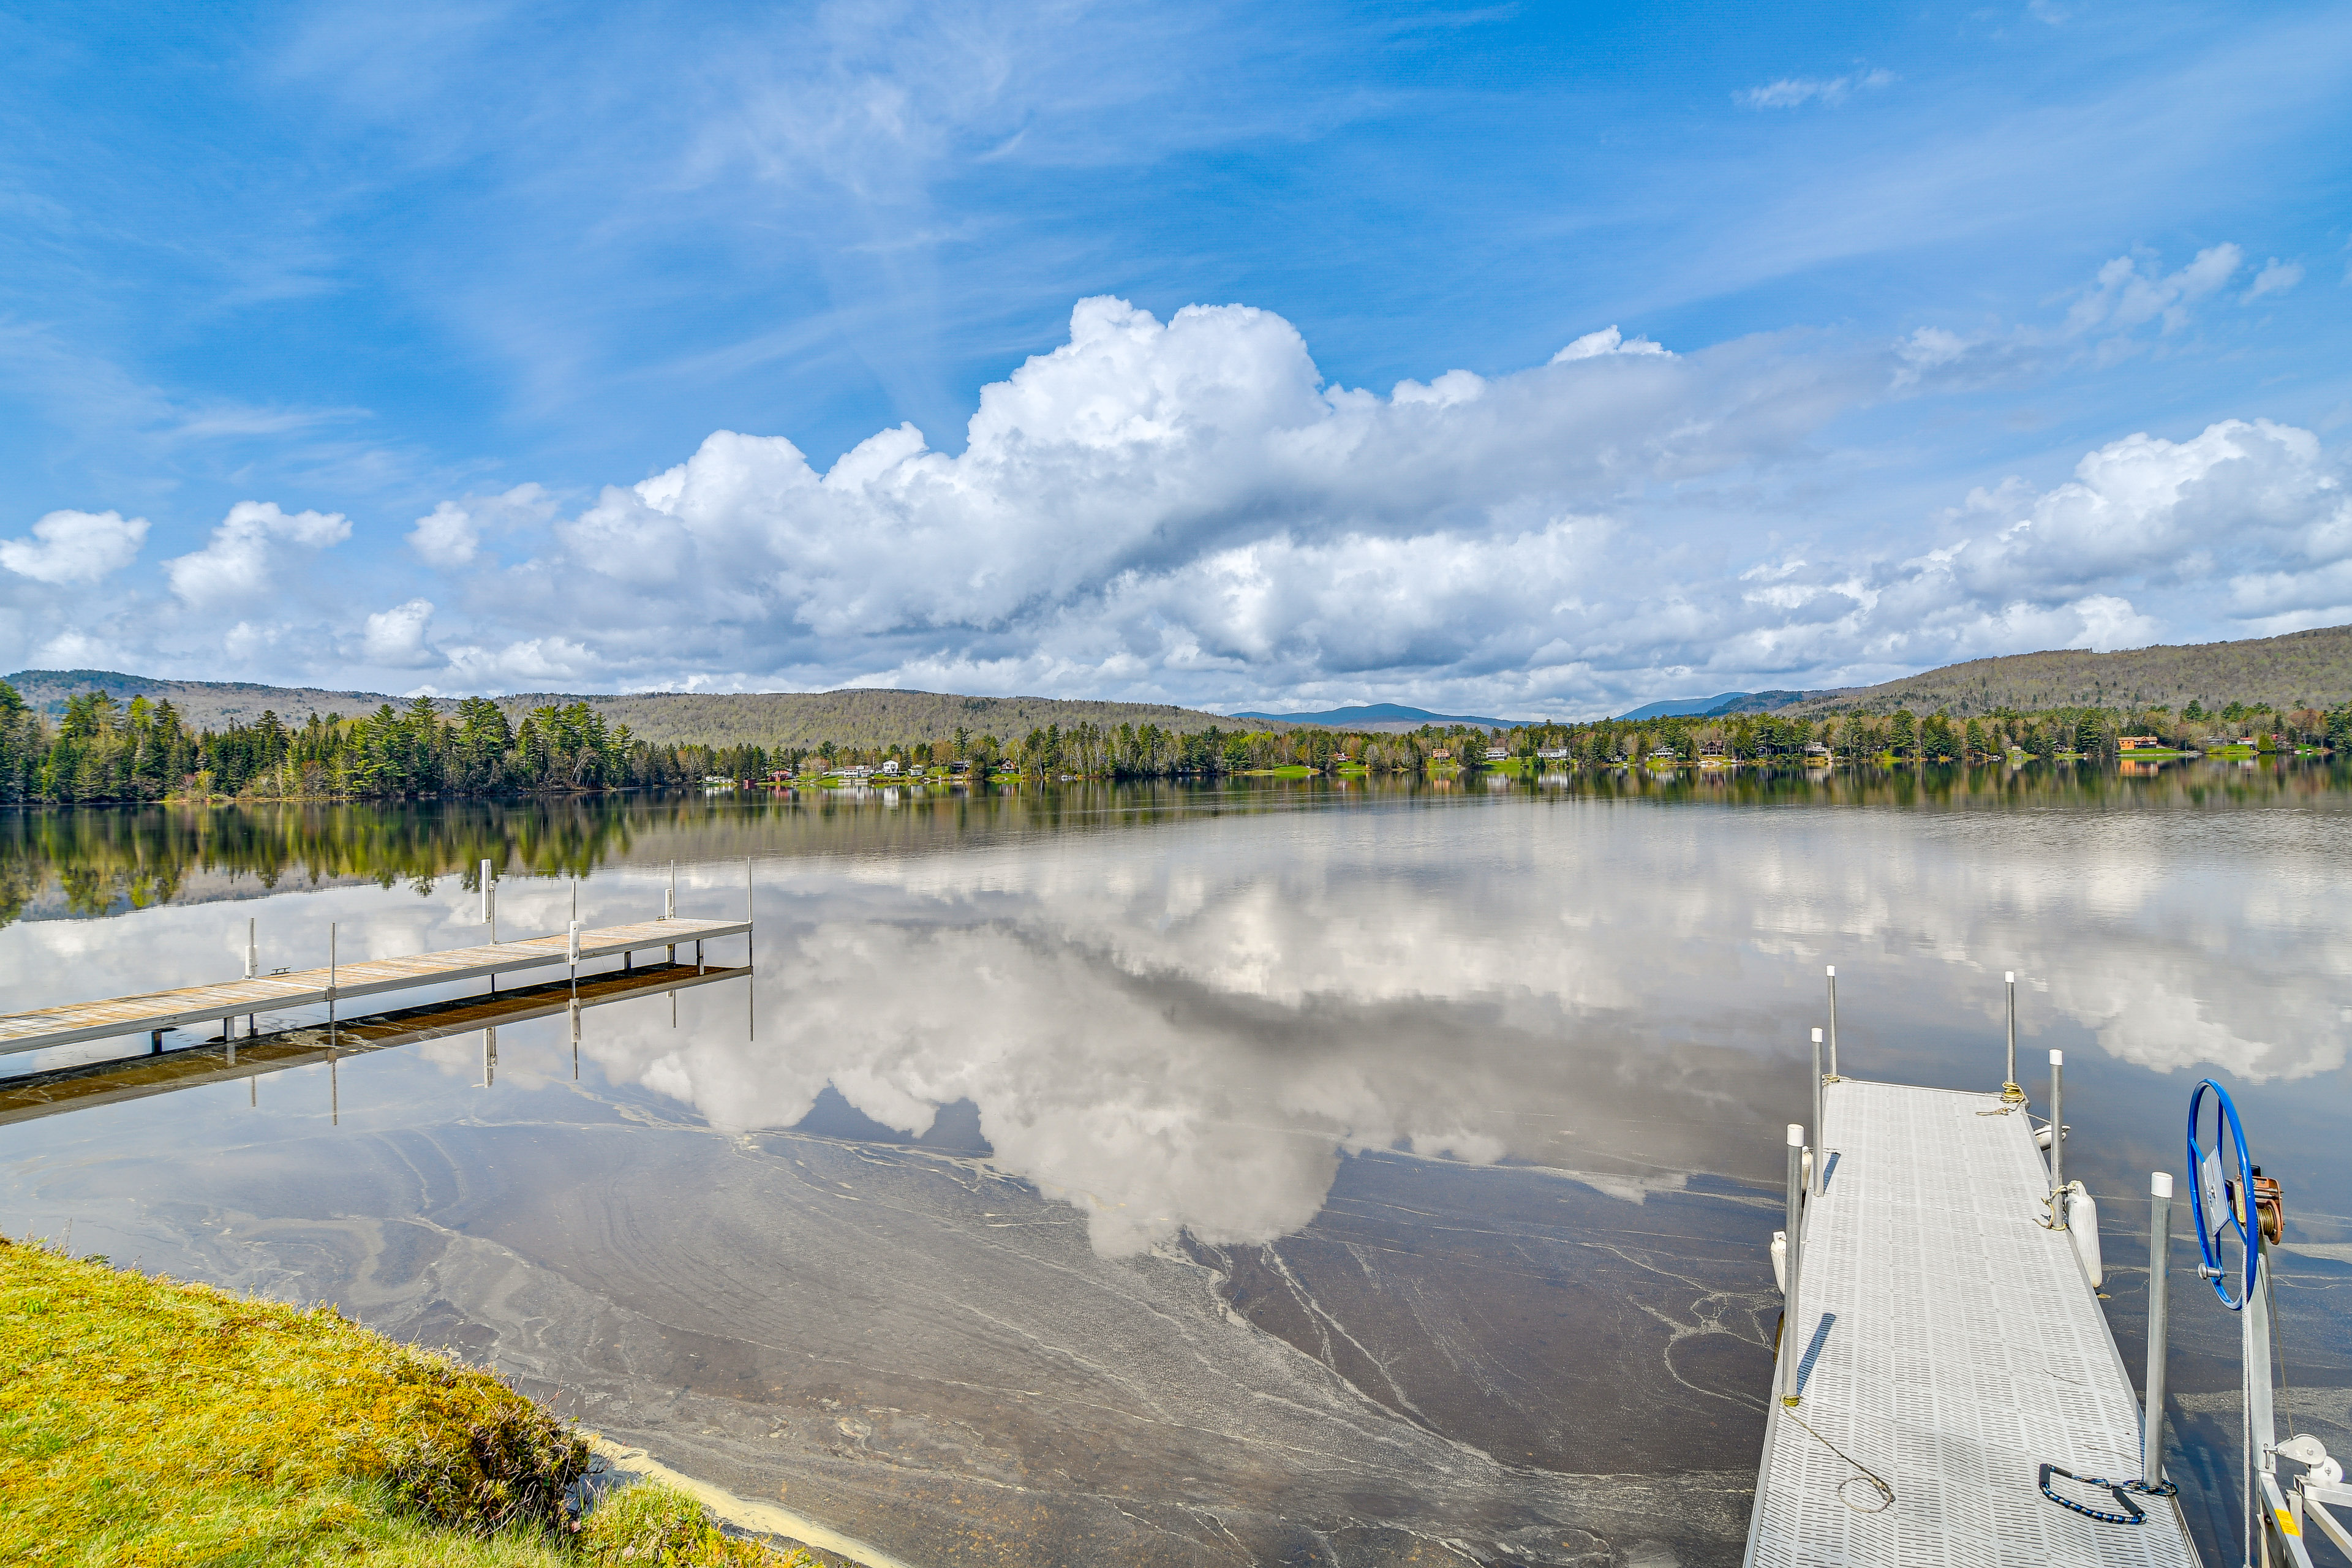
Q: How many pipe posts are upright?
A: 12